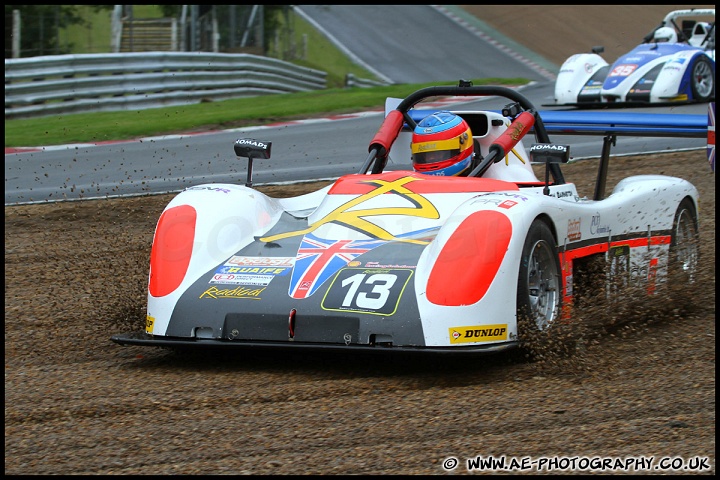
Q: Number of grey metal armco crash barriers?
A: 2